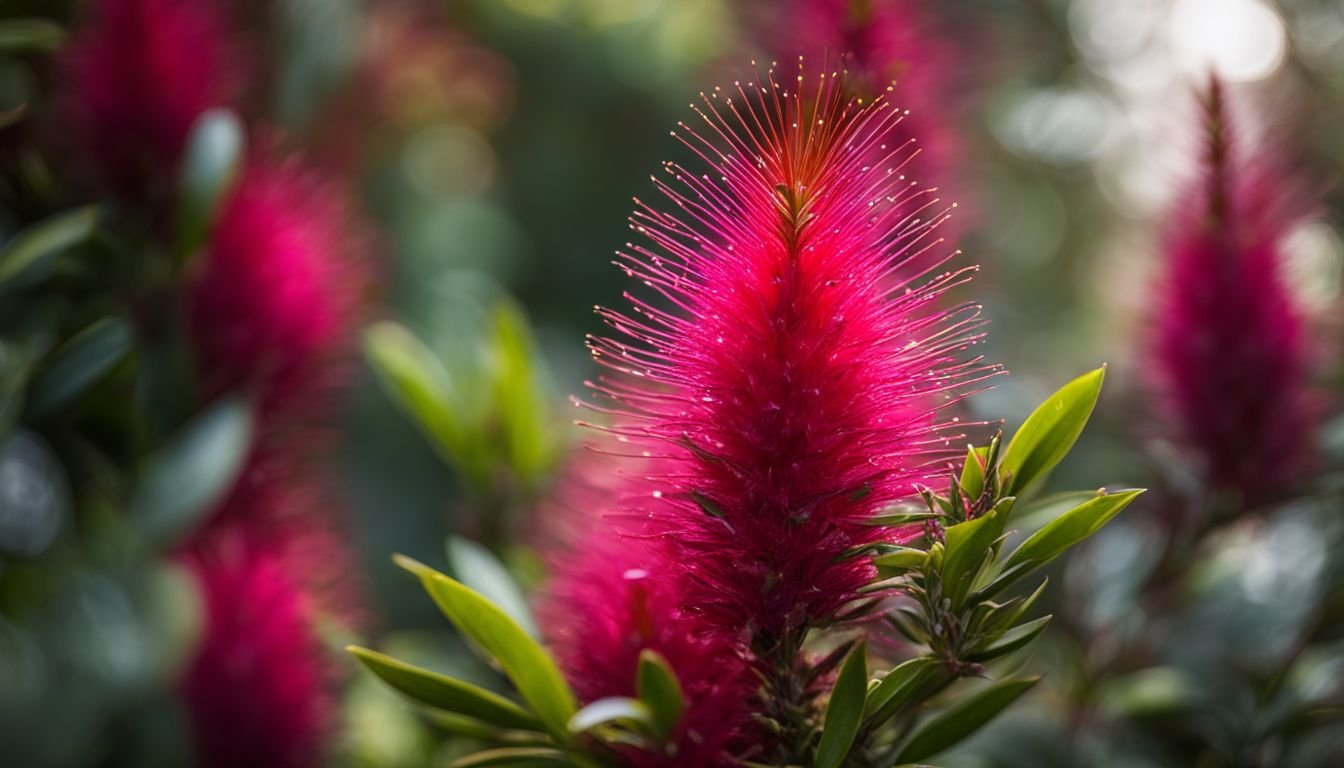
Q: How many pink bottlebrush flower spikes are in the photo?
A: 7